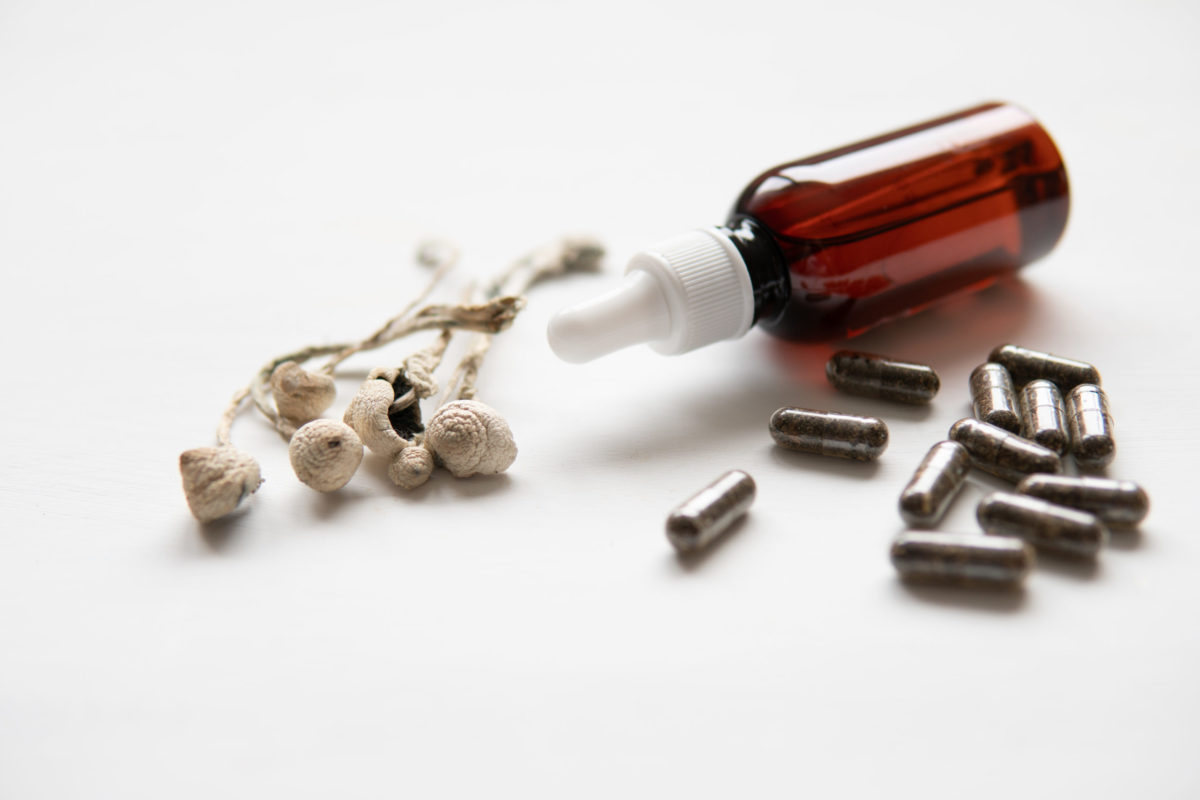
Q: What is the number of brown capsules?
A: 12